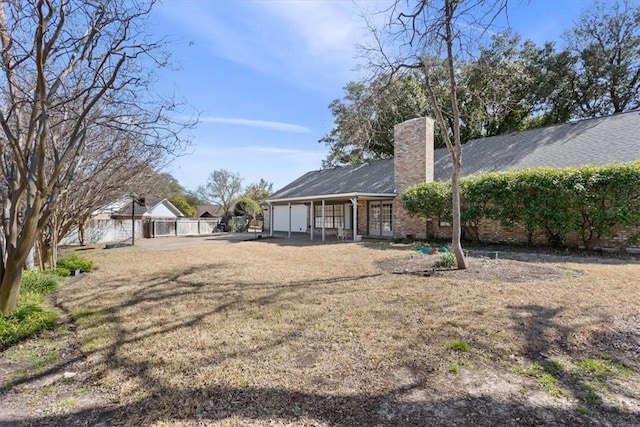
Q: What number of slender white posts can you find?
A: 5